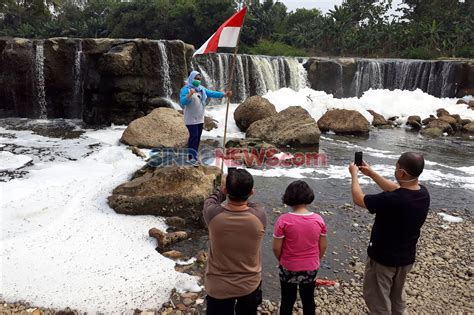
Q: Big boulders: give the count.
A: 5